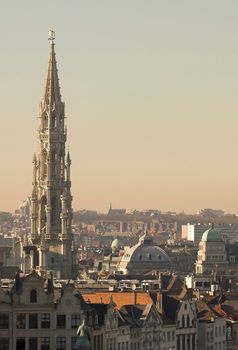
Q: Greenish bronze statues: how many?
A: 1